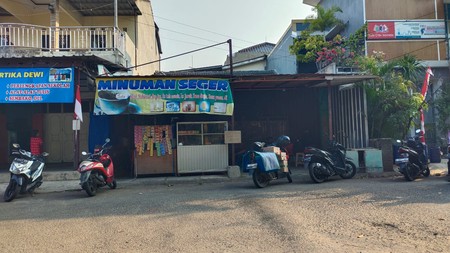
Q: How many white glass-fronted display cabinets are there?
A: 1